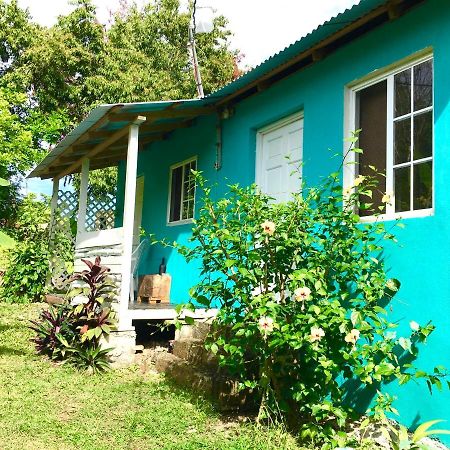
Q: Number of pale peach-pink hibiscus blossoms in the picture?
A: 5